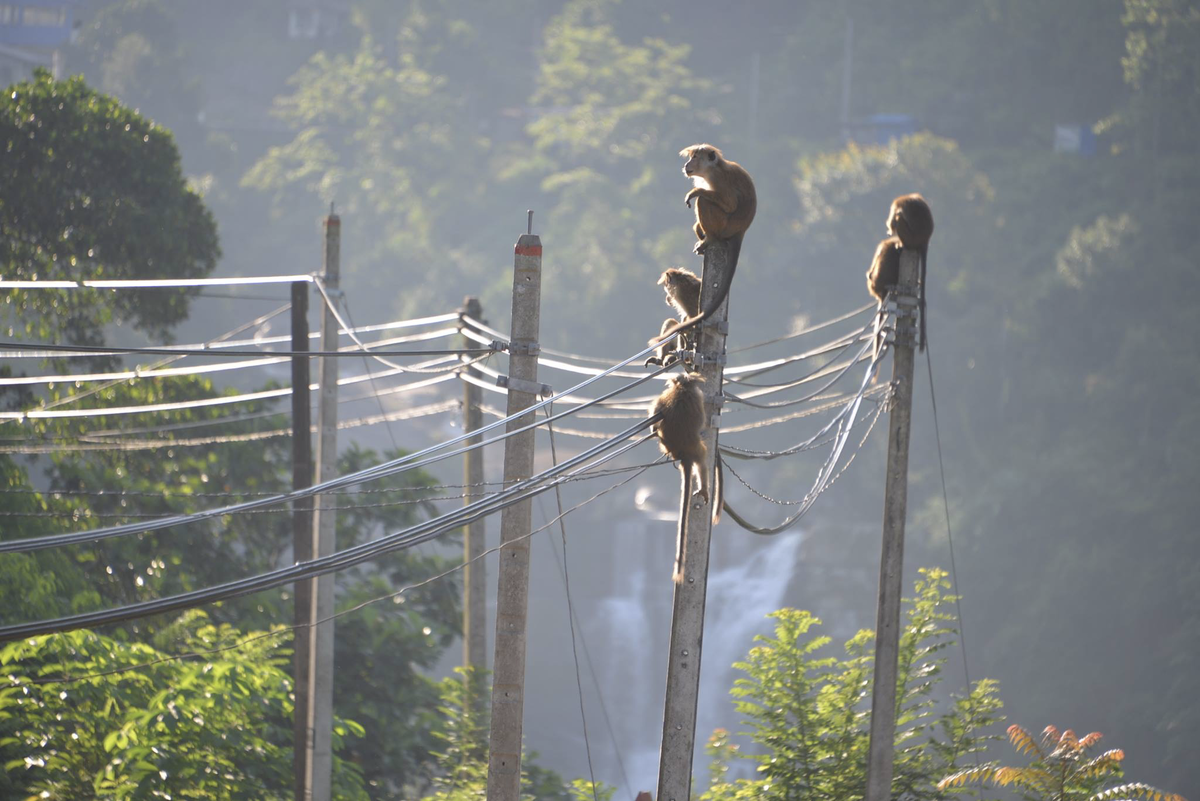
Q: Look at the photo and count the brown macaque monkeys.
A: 5